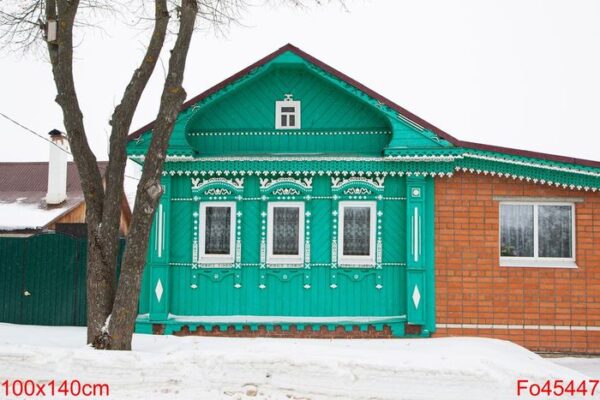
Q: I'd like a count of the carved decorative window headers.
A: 3